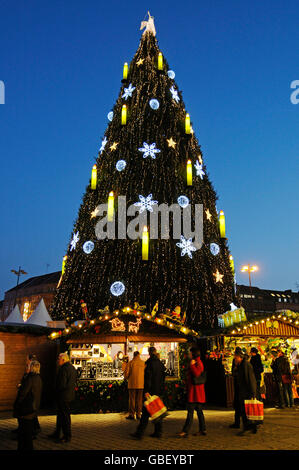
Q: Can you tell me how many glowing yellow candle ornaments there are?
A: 11